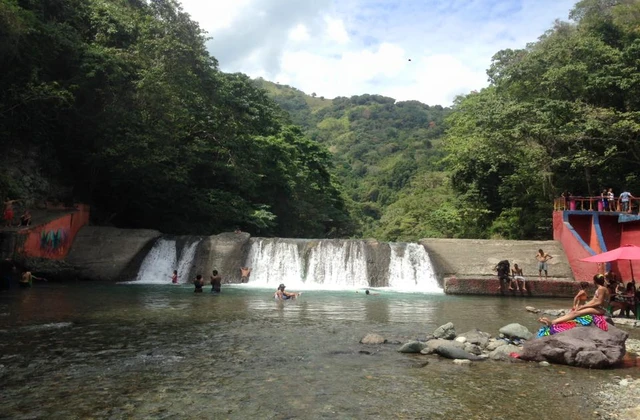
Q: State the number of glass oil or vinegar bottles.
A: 0